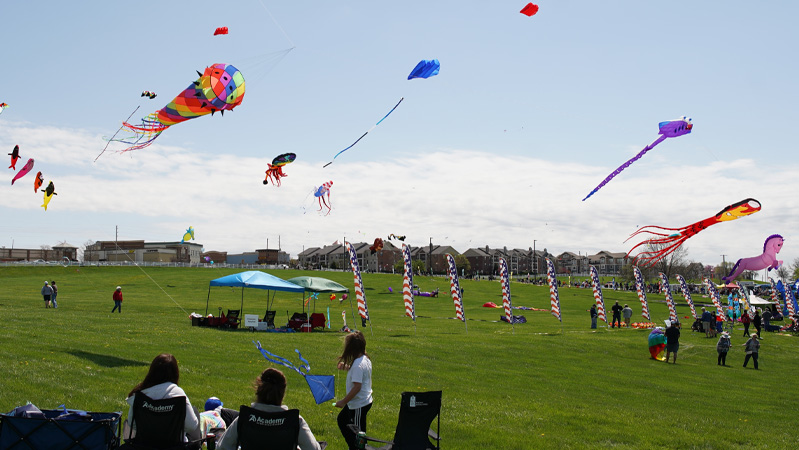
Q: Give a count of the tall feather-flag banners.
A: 13